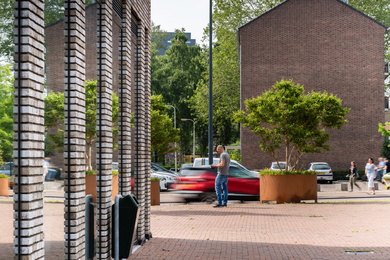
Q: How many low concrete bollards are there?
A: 3